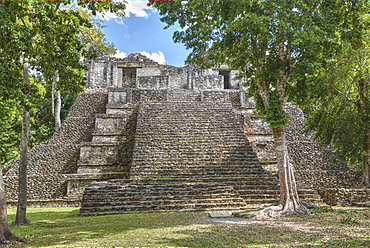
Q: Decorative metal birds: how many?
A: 0